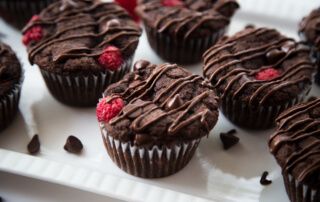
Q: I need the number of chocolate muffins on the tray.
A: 8